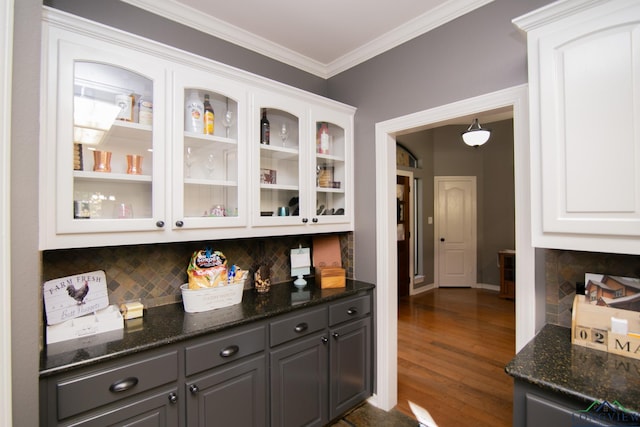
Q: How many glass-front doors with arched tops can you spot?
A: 4